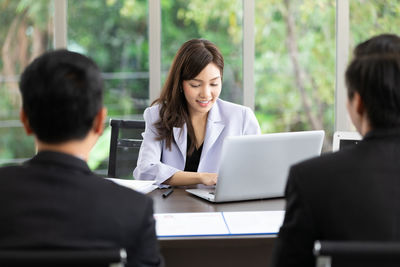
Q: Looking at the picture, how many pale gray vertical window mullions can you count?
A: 4